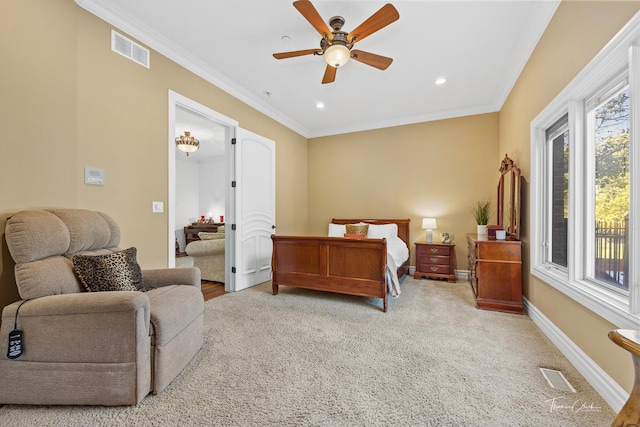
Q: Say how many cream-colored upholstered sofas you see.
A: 1